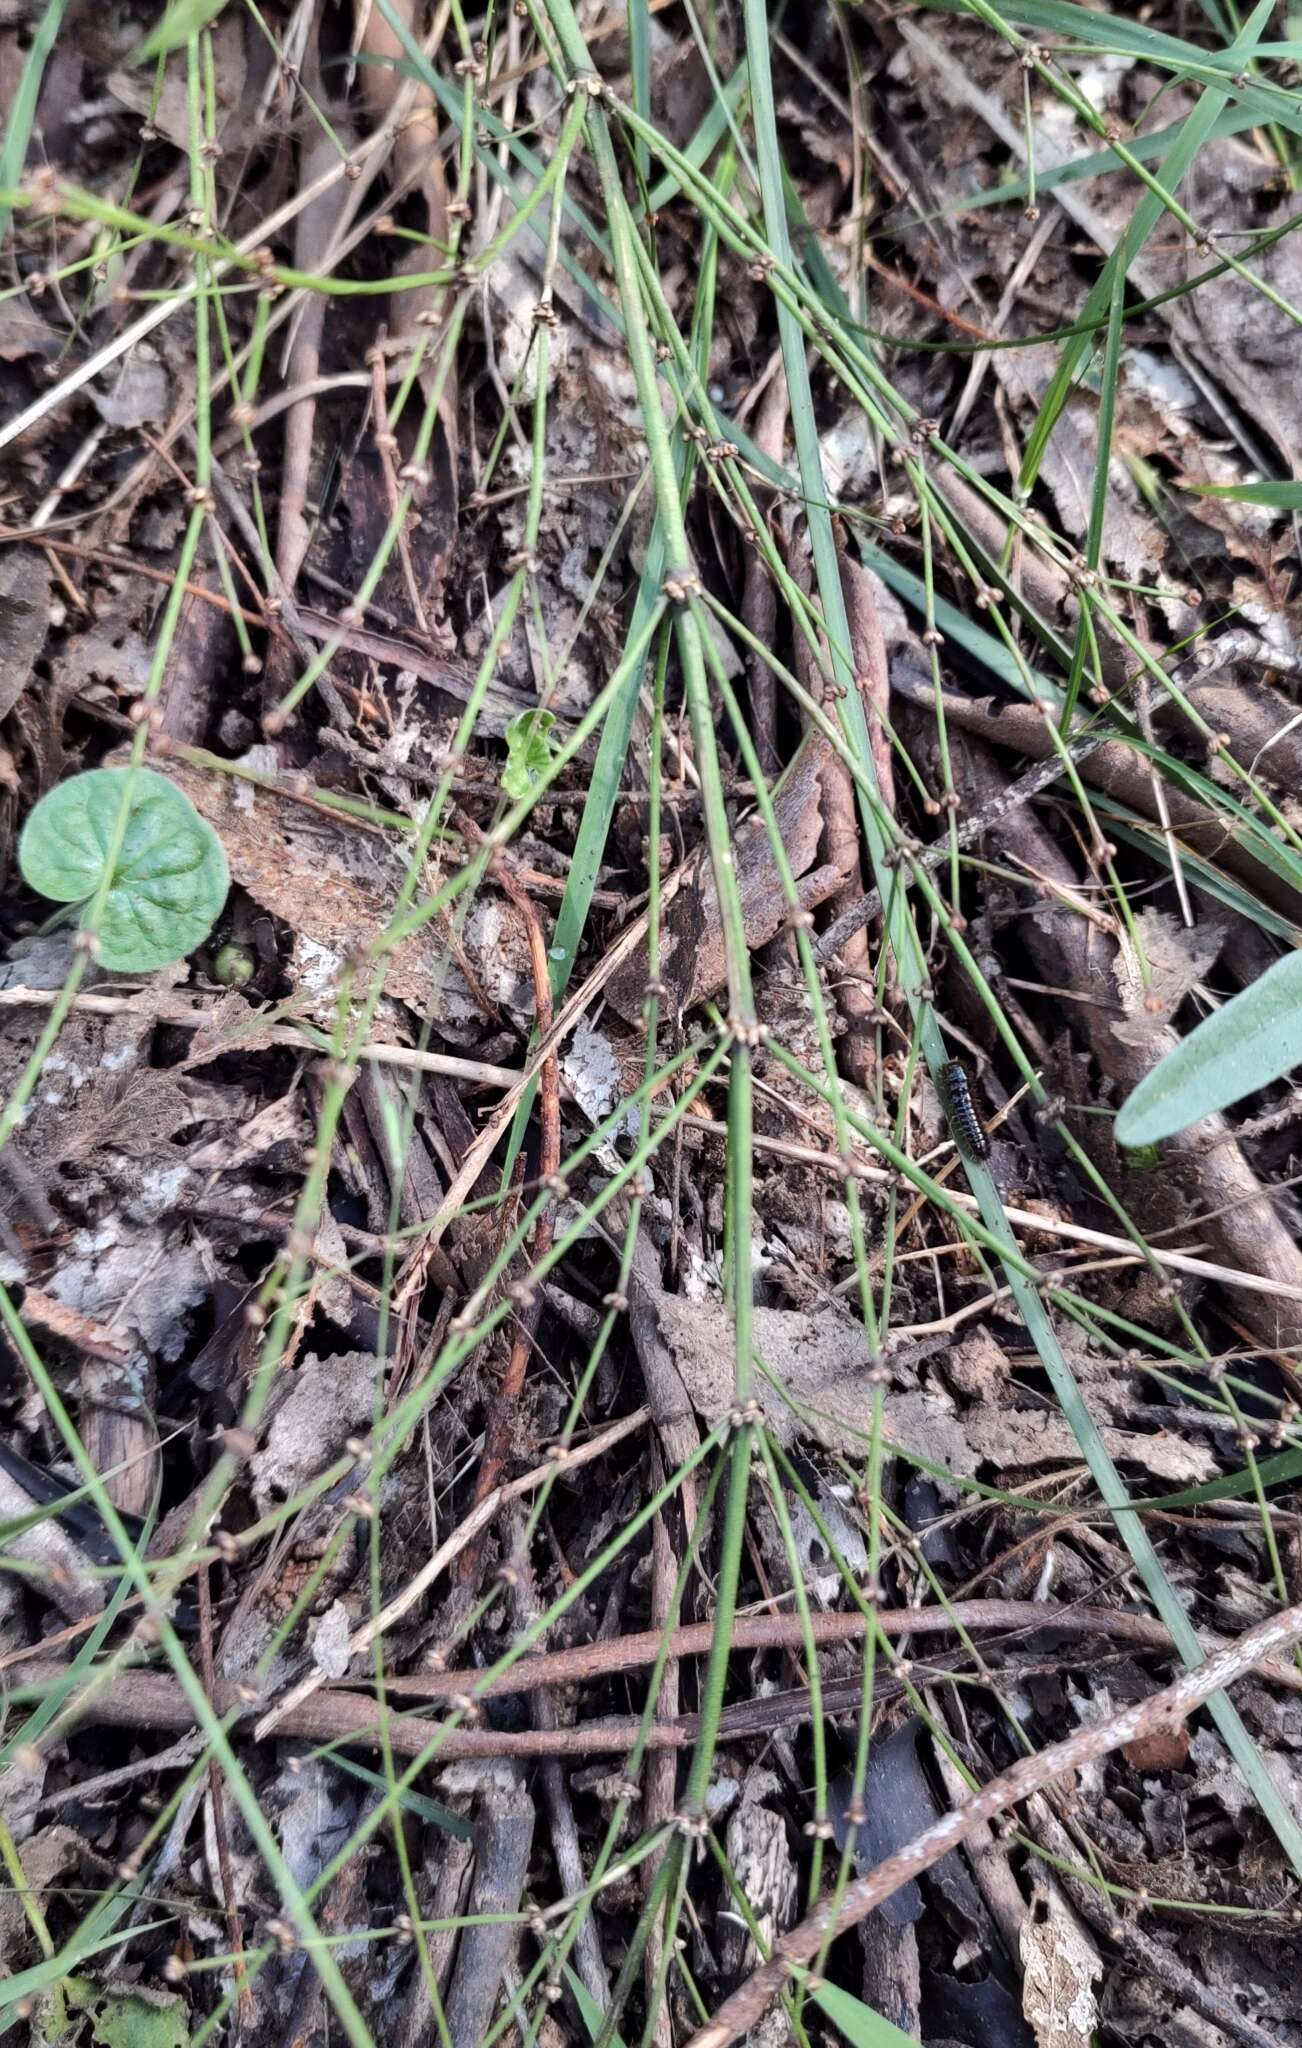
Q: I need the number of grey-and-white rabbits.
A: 0